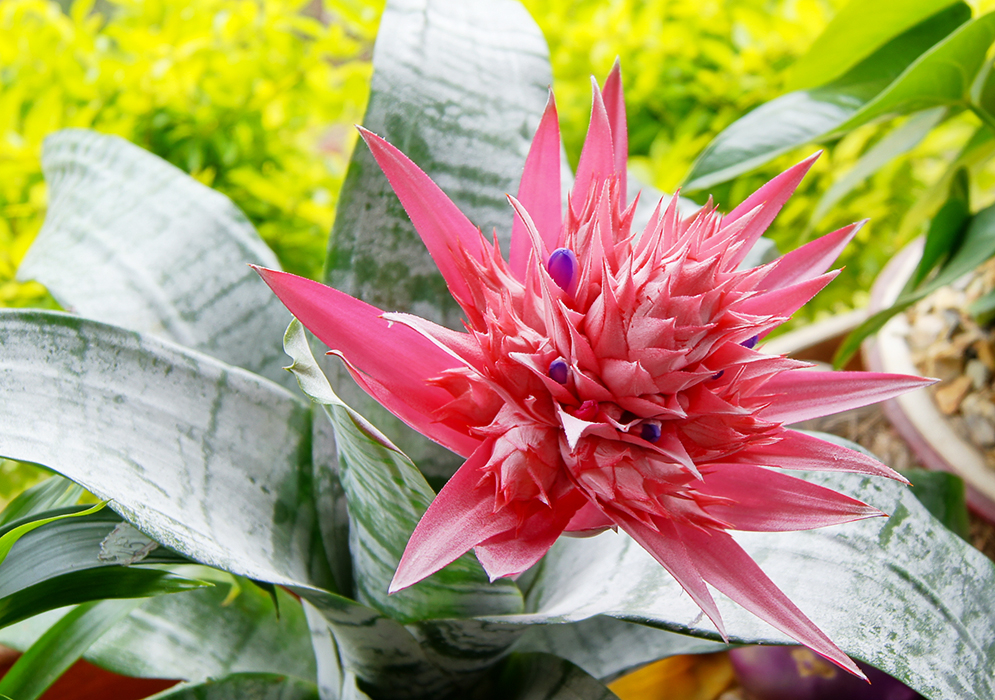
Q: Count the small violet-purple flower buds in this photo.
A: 5